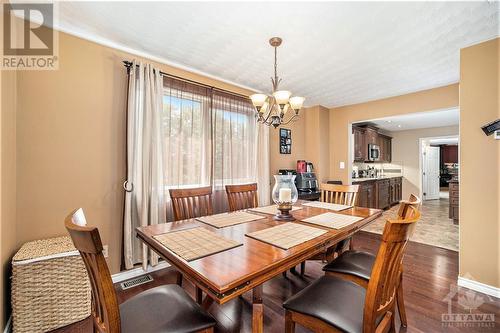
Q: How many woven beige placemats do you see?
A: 6